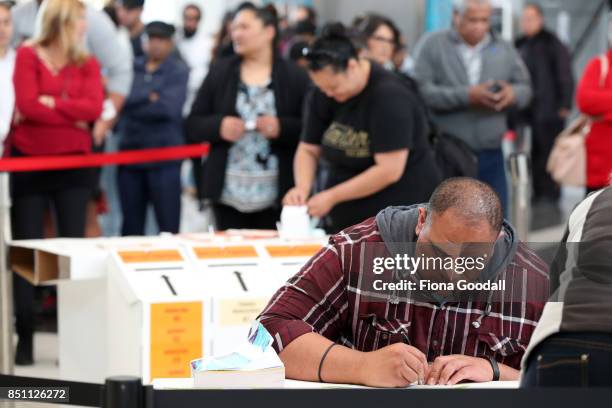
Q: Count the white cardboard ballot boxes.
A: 3